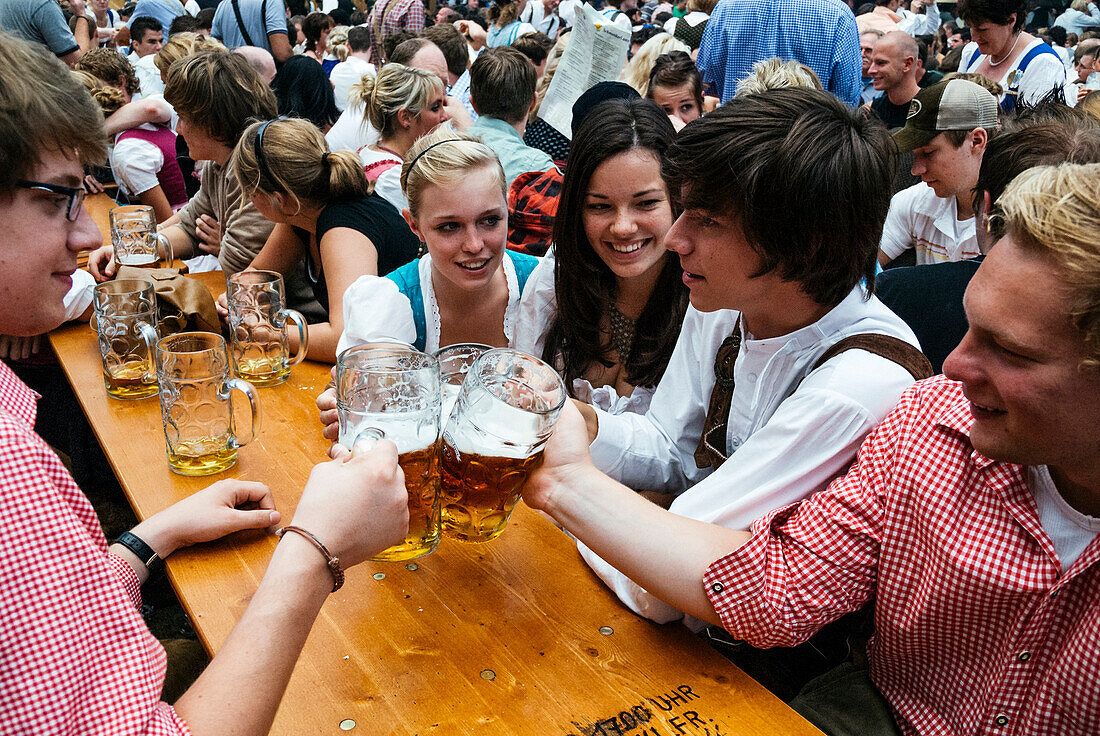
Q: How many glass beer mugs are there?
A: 7